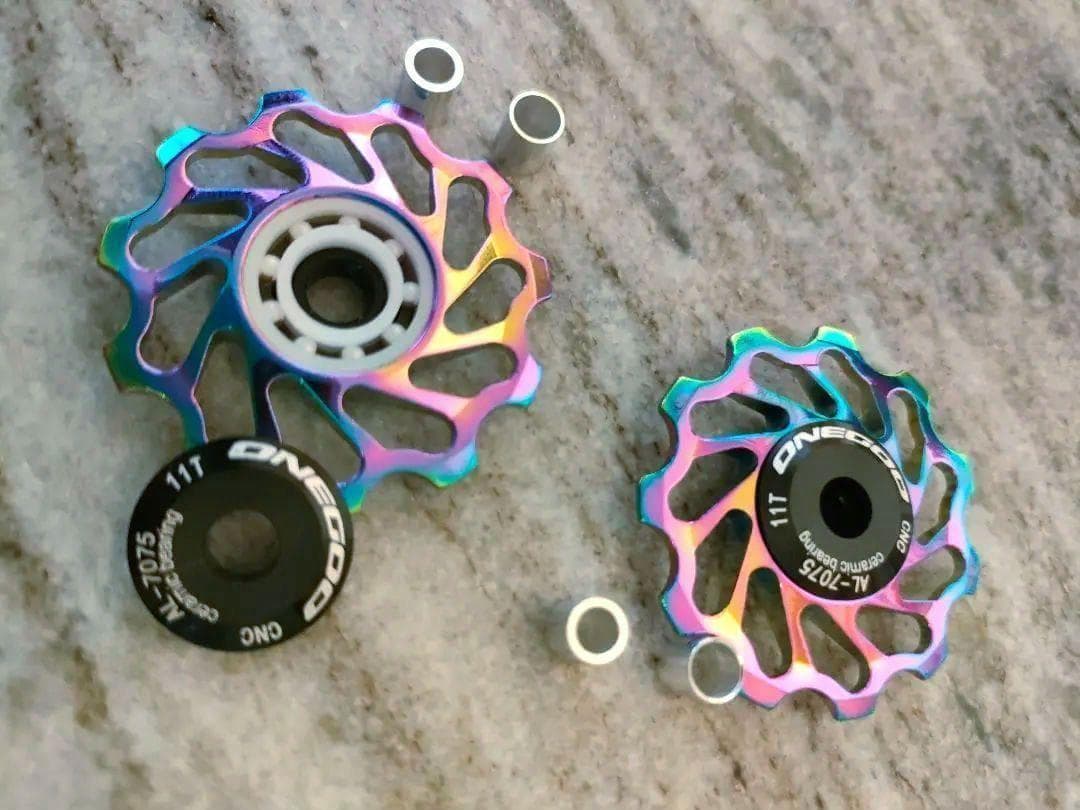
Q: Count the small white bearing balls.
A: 9